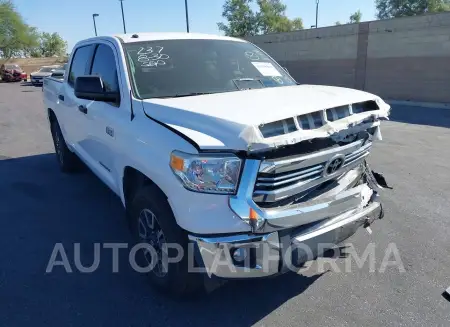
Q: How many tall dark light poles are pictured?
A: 4